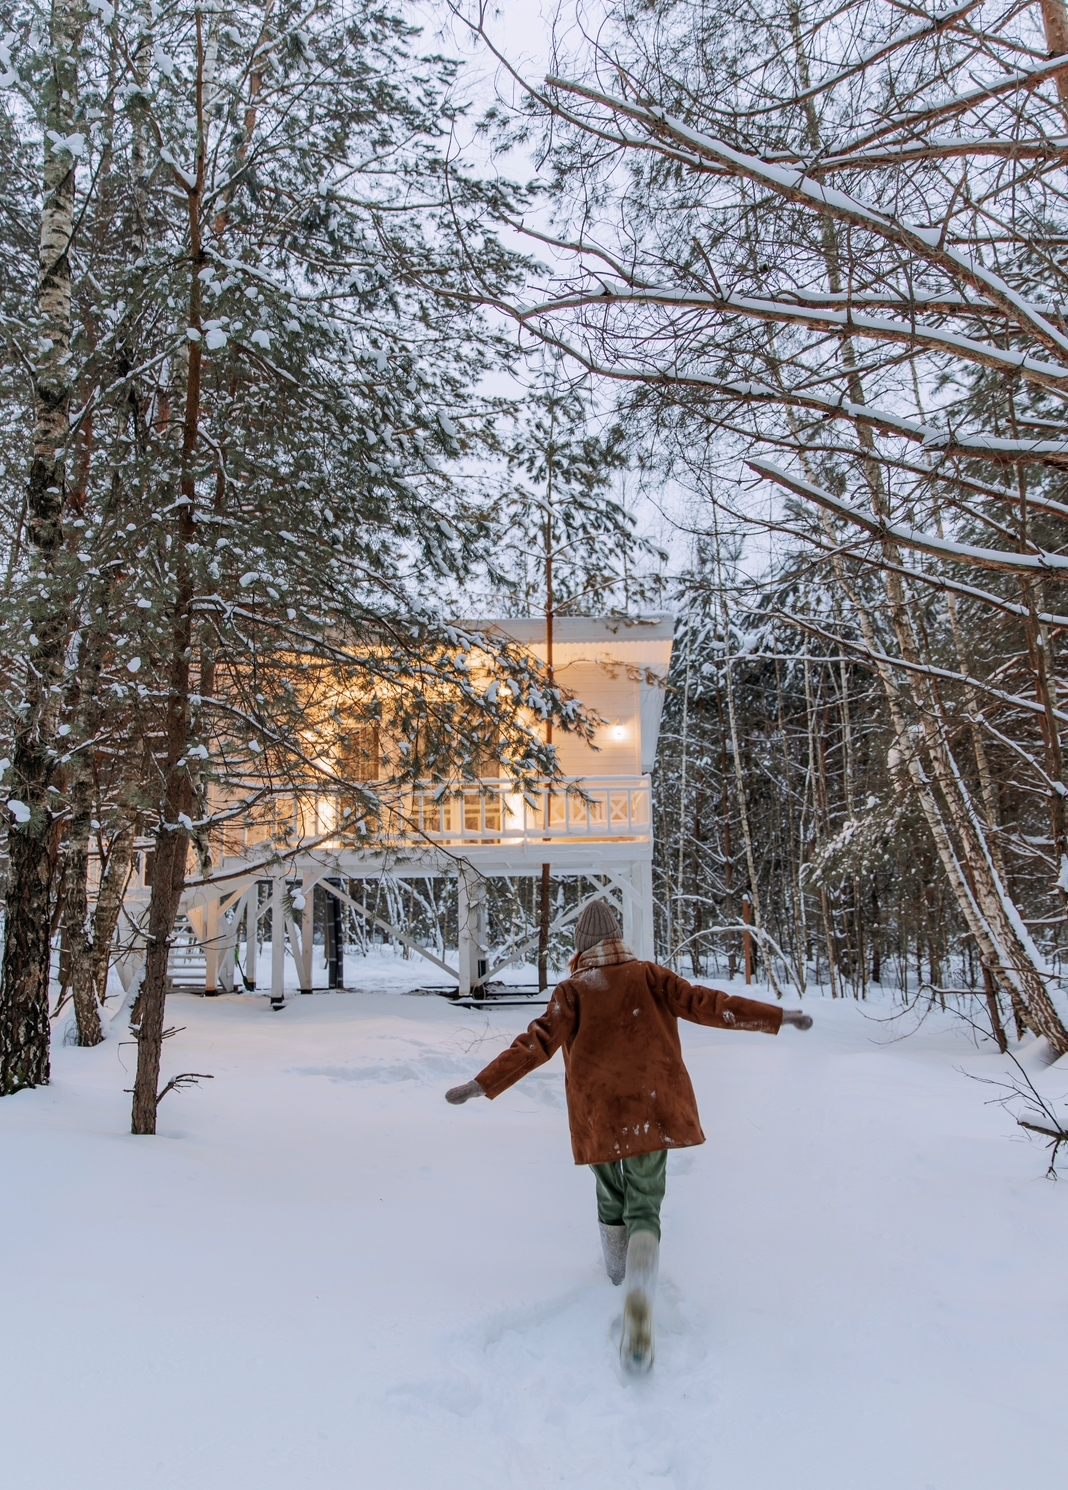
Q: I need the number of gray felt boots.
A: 2